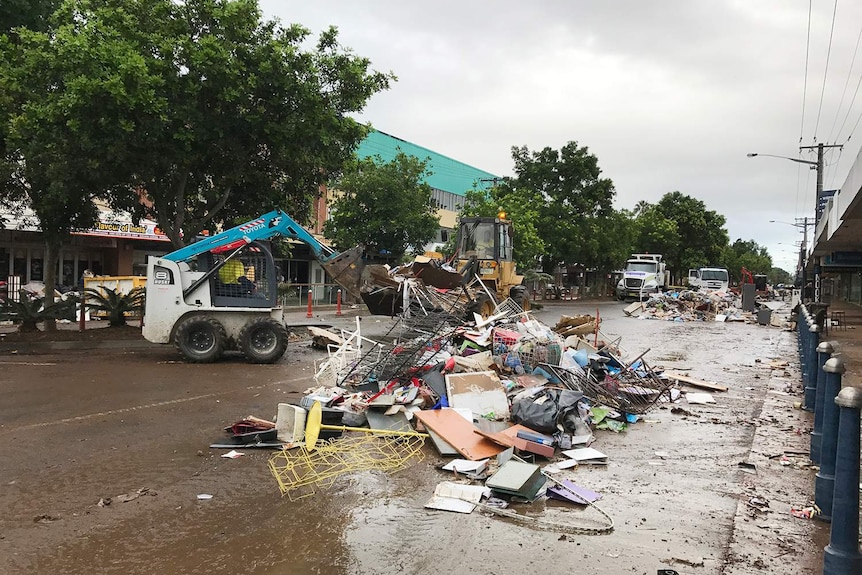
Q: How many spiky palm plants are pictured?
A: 2